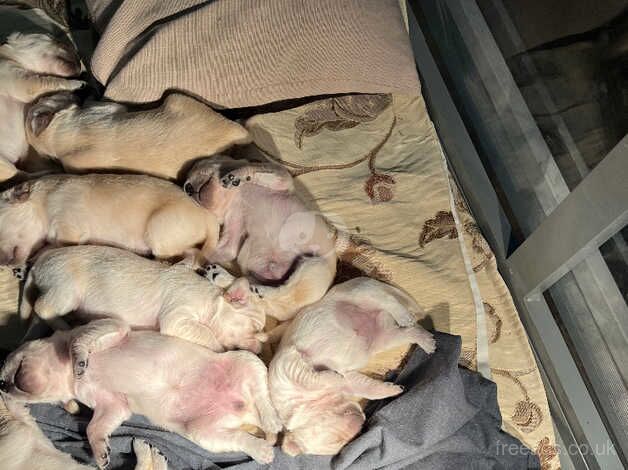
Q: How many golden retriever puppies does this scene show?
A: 8